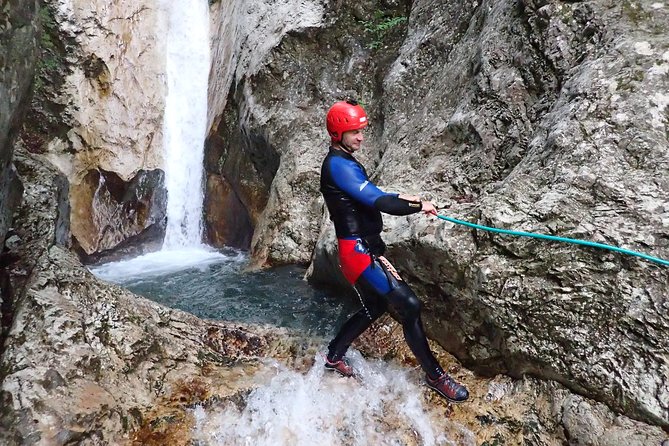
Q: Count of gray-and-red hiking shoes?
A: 2